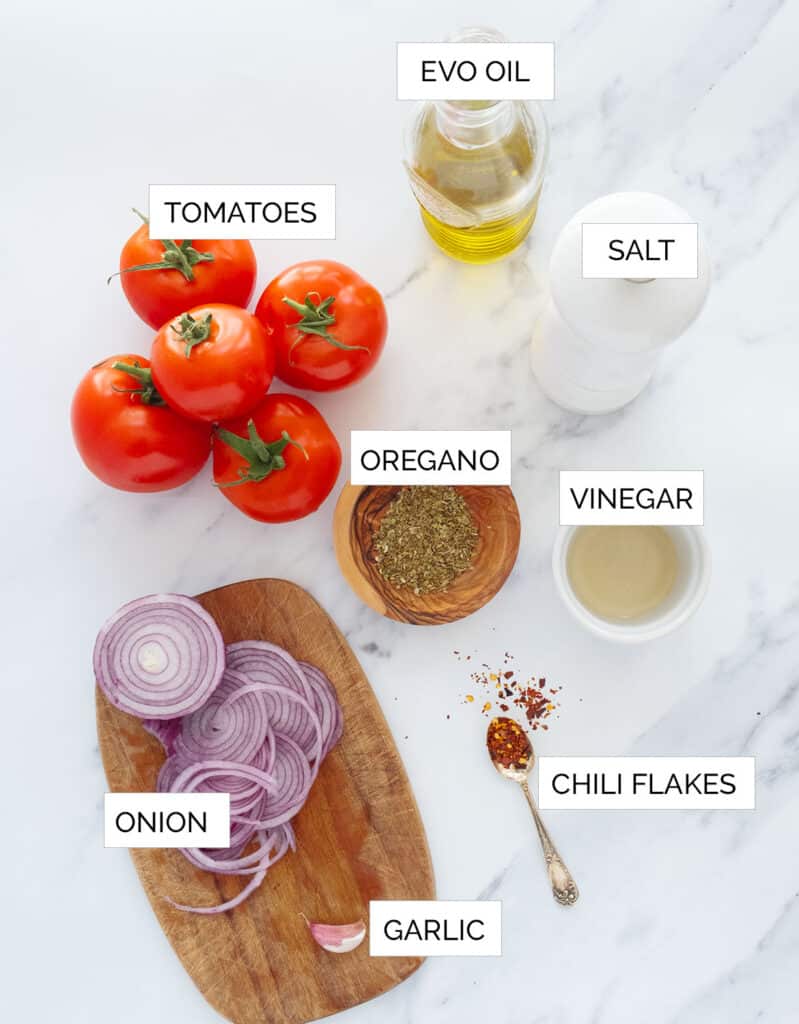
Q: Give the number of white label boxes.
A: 8